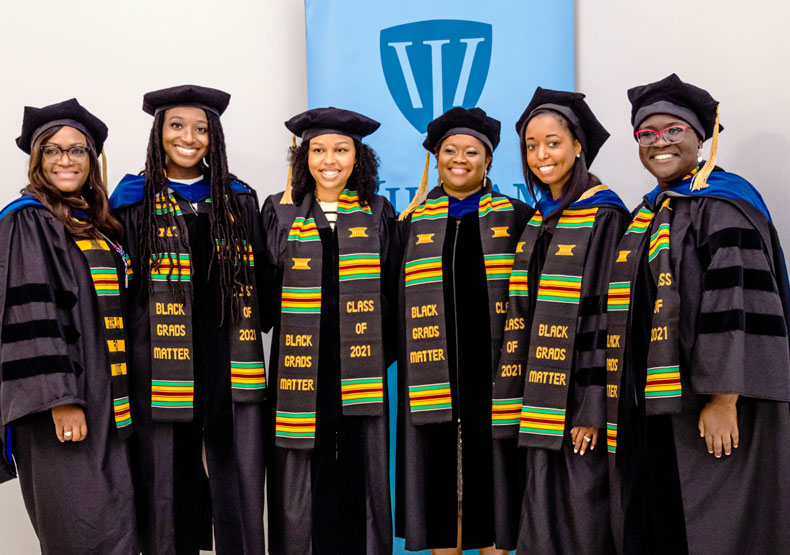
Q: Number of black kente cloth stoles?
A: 6